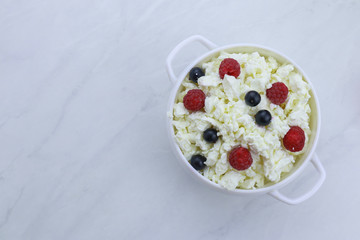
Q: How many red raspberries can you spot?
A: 5